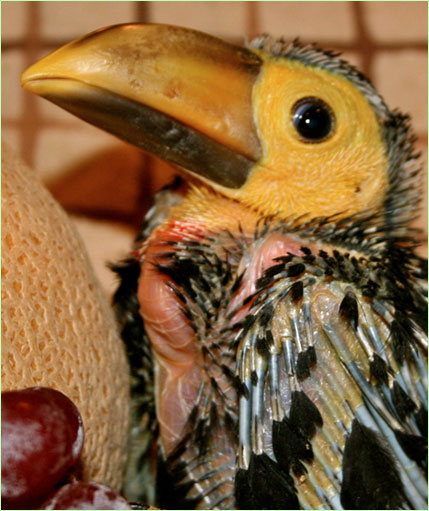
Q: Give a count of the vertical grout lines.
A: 4